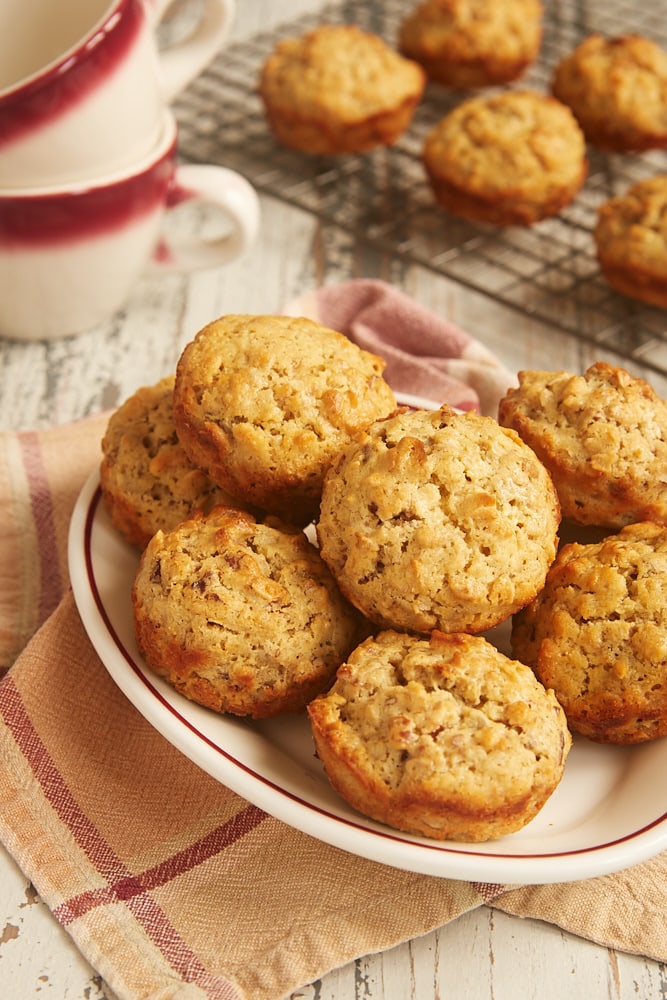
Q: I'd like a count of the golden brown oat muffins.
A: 12